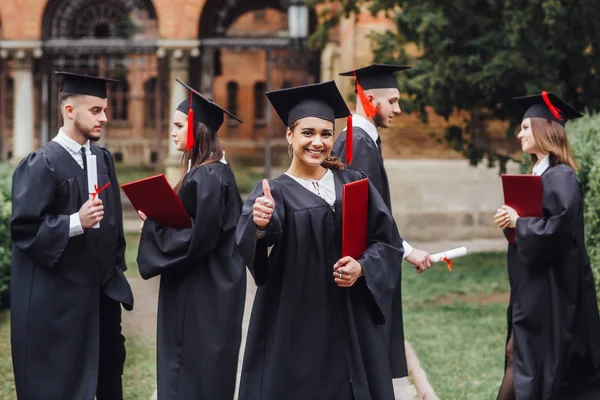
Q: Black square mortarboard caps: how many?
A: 5